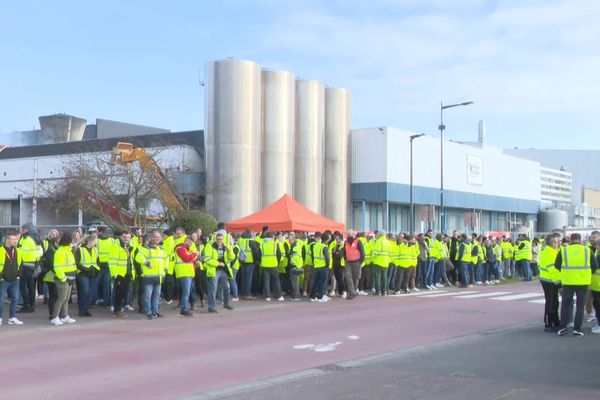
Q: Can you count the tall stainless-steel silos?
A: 4